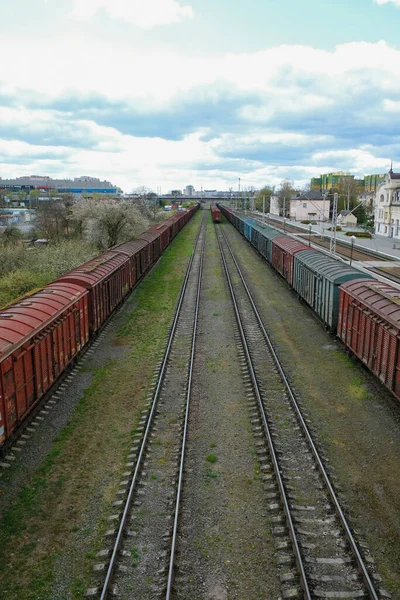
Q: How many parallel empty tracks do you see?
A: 2